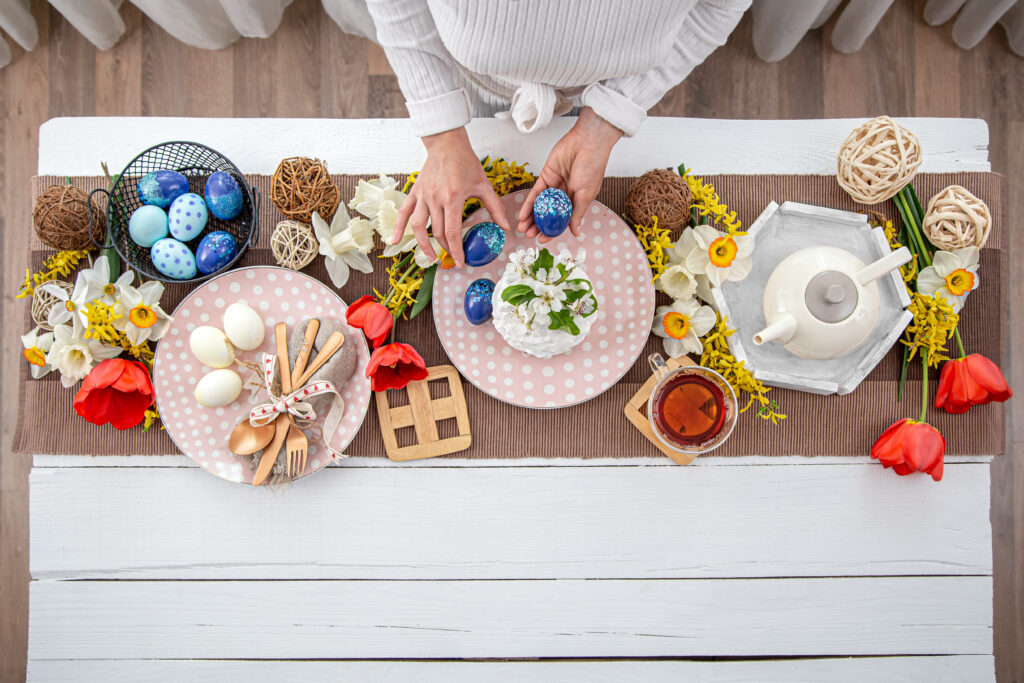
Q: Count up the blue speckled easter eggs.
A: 6